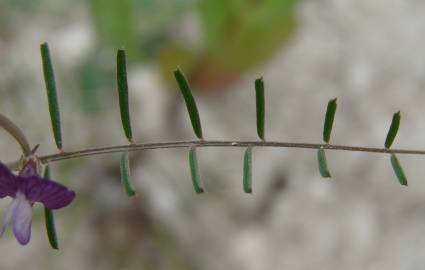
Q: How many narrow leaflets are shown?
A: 12